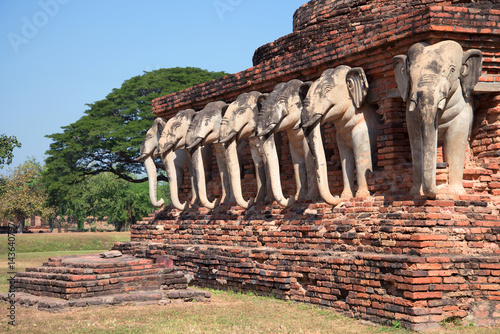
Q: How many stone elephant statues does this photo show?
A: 7